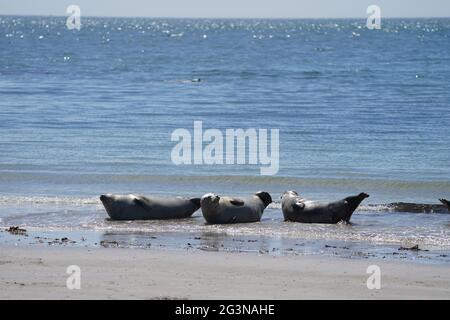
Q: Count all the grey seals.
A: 3